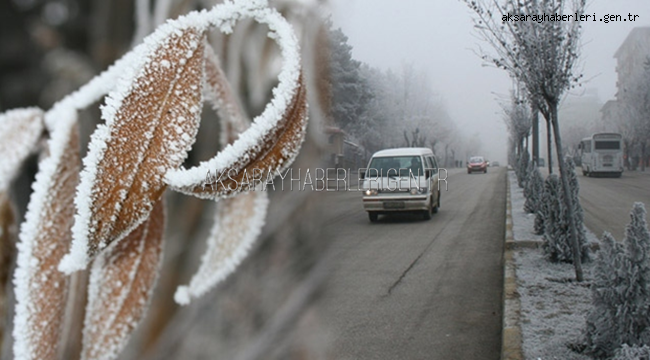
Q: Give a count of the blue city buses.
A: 0